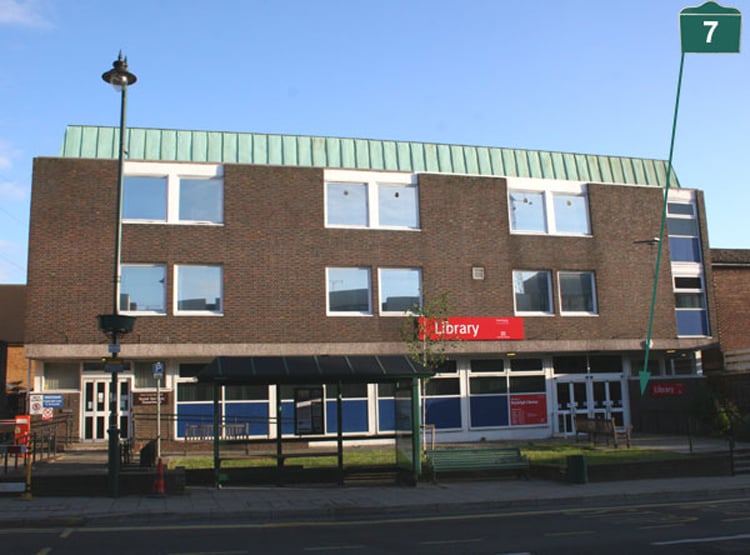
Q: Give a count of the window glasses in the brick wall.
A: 12